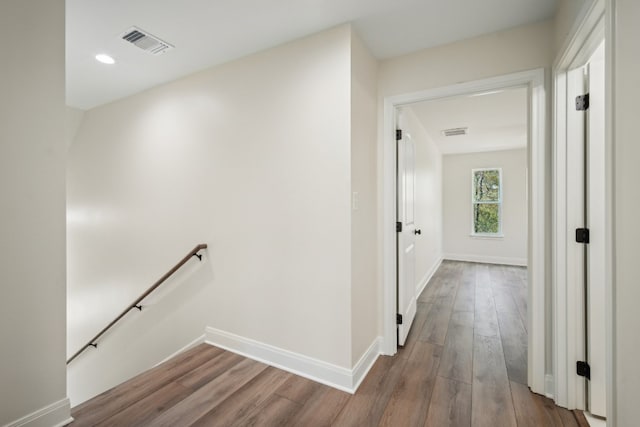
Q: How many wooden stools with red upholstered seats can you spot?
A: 0